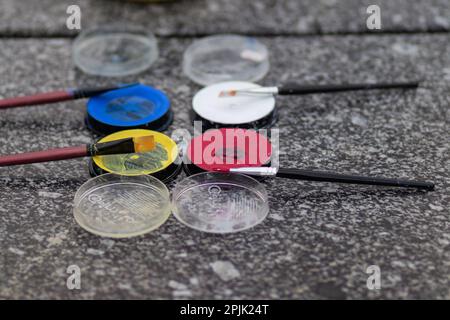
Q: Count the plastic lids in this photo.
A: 4